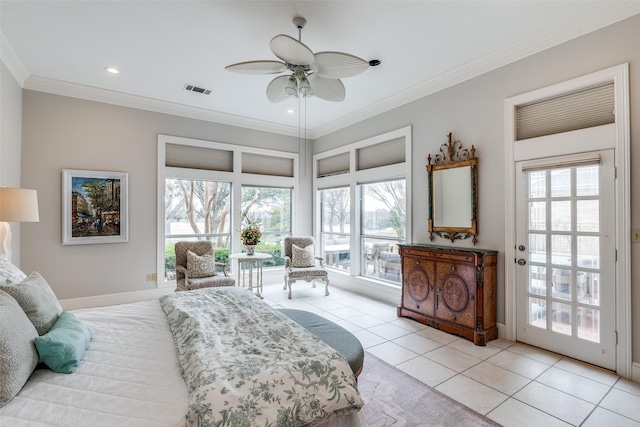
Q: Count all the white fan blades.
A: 5